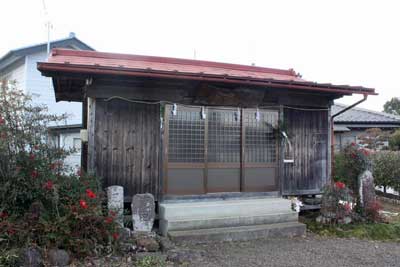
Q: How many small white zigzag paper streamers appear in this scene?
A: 4